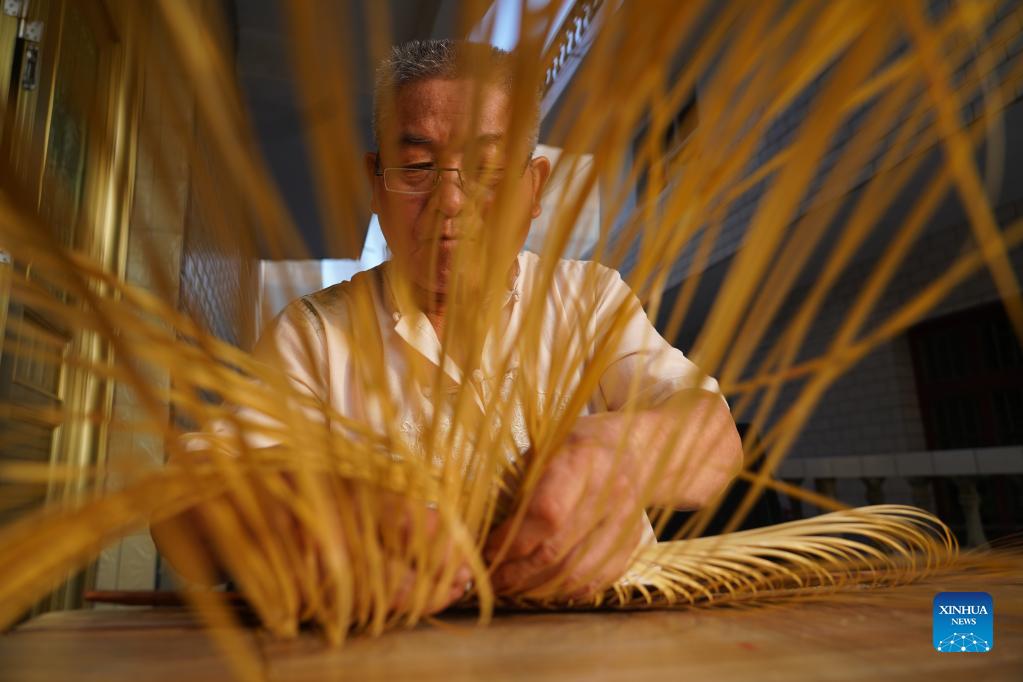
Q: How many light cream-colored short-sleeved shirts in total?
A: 1